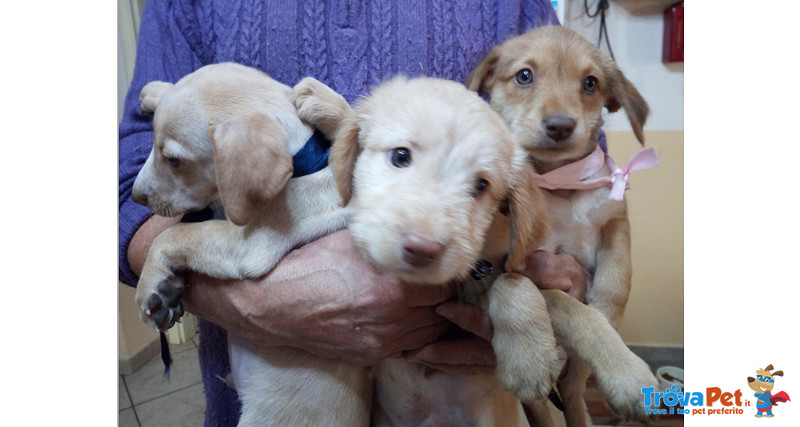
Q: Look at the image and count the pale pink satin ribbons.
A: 1